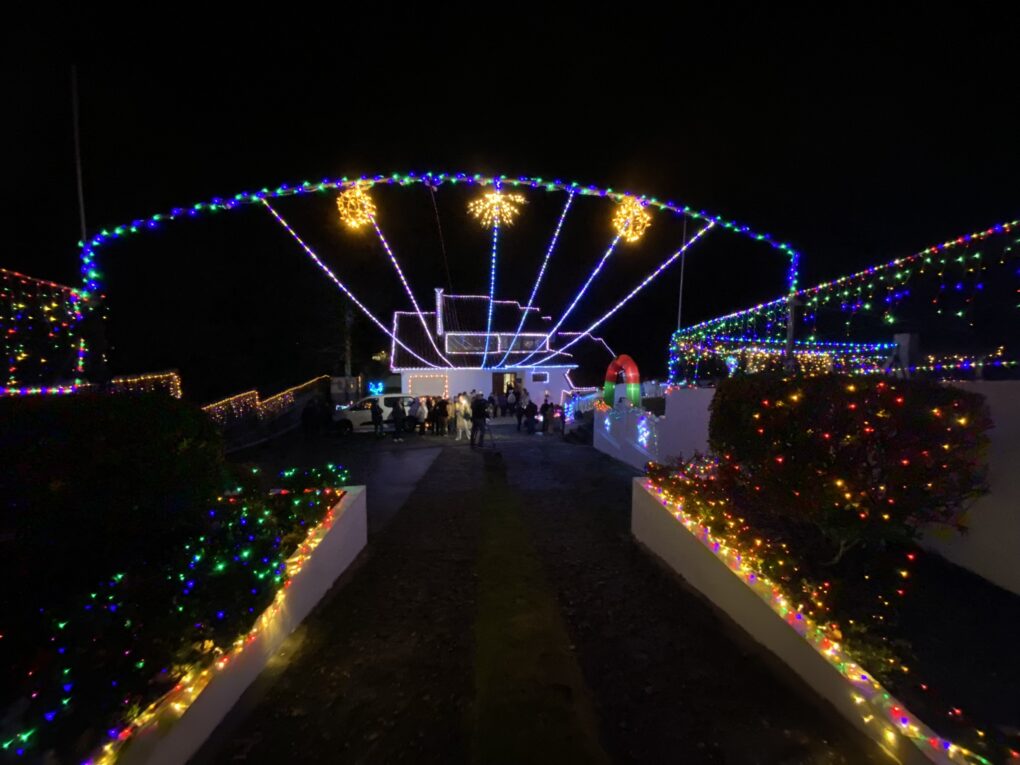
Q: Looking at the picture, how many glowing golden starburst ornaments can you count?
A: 3